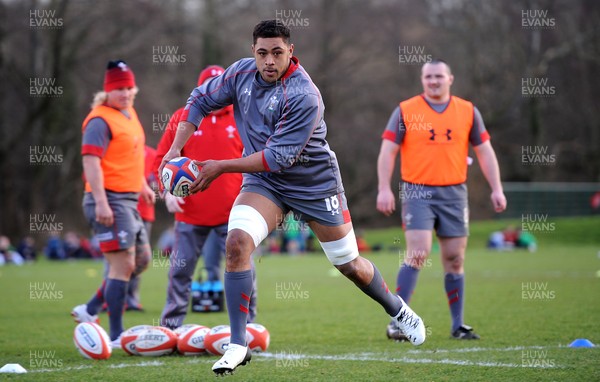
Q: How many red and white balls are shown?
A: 5